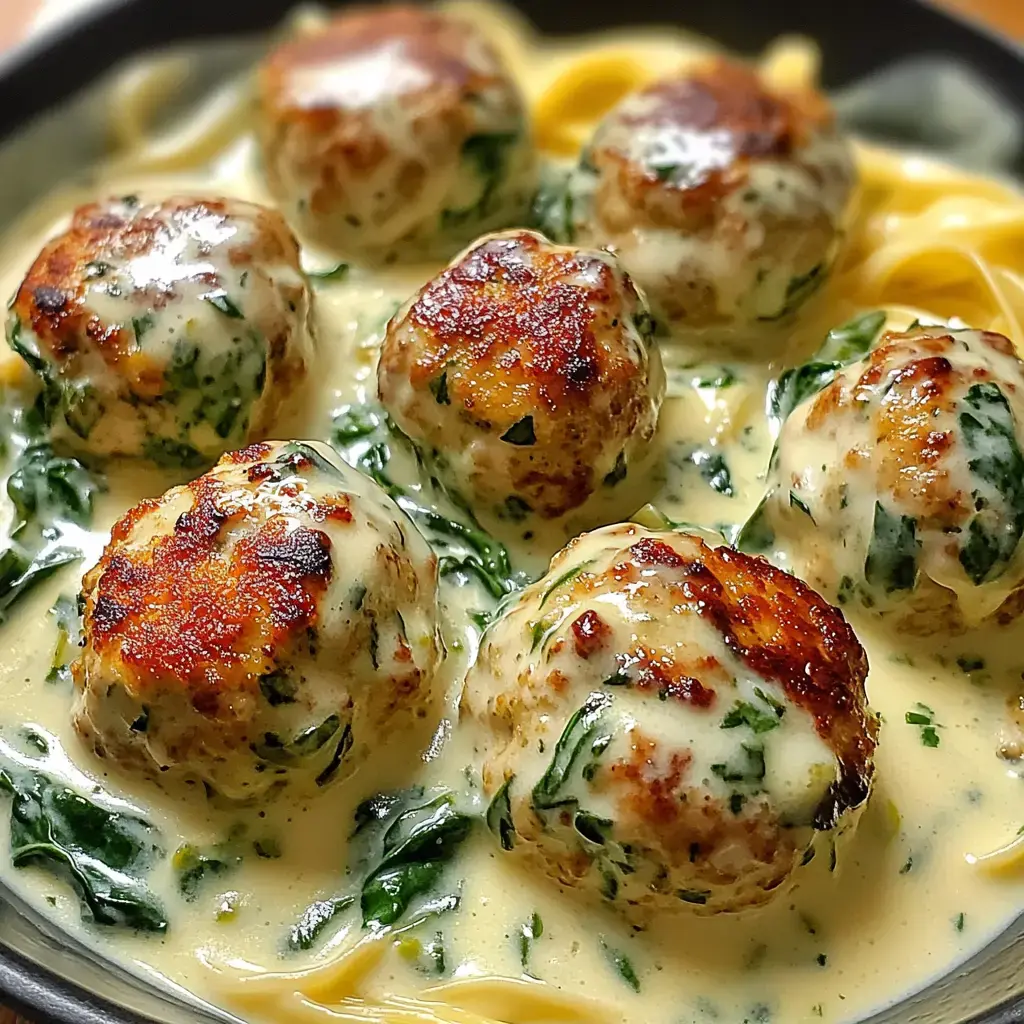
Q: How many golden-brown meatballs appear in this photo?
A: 7